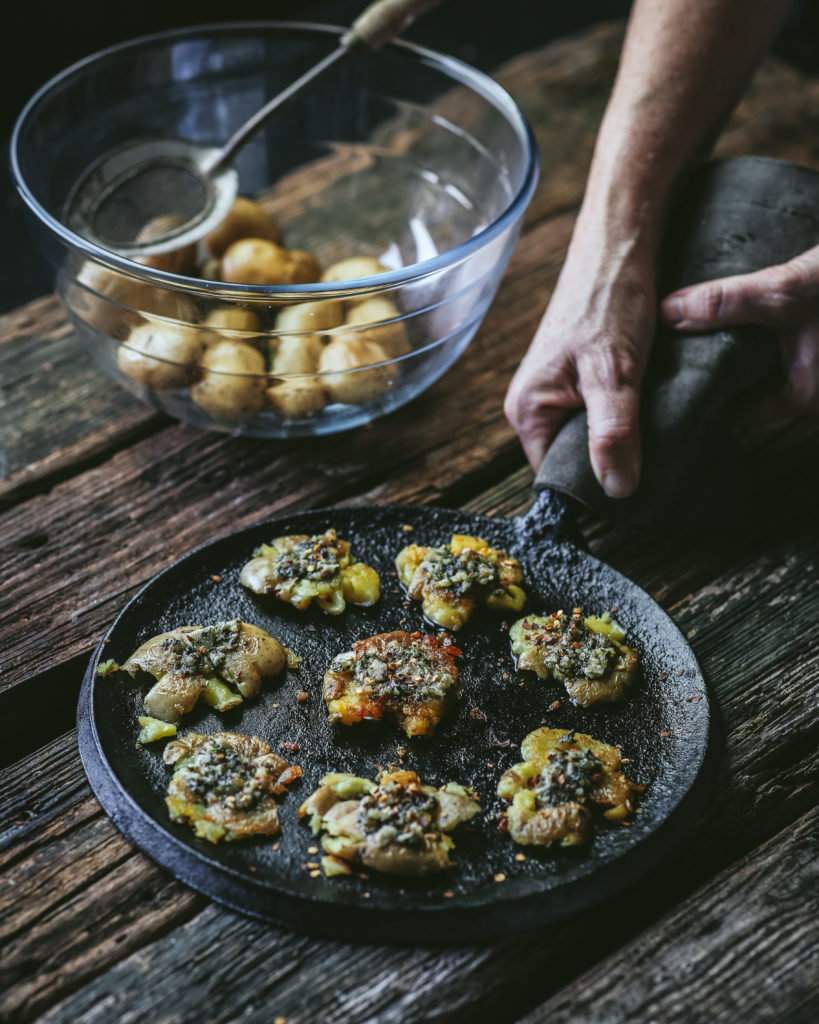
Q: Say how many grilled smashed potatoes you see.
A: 8